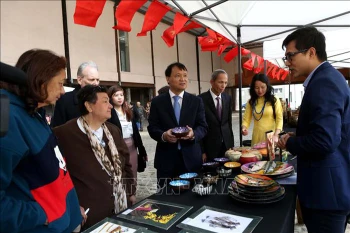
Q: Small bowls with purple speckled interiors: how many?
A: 3